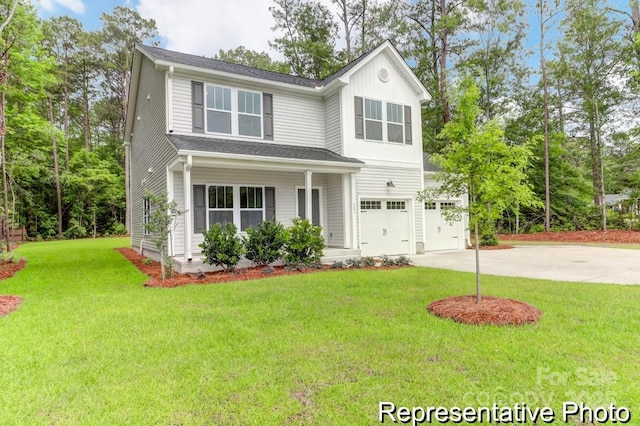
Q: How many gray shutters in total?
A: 6